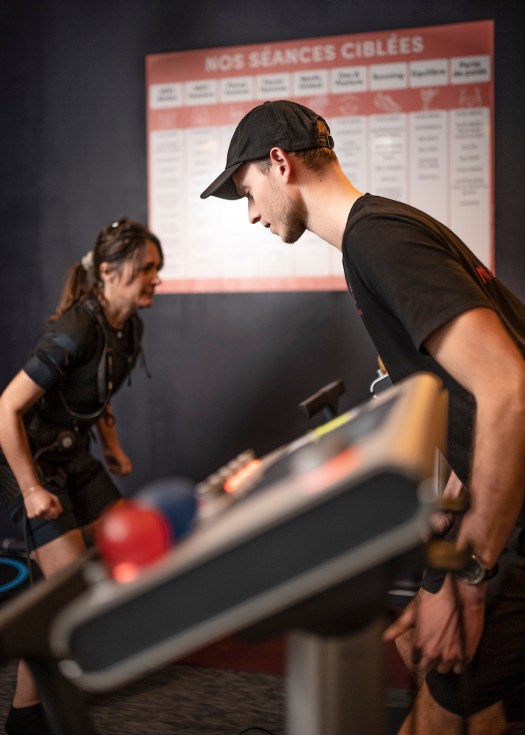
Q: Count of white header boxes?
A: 9